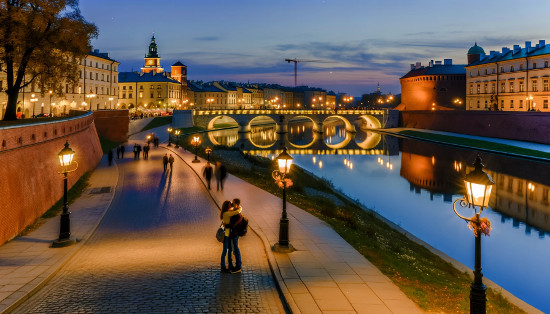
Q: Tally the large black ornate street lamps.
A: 3